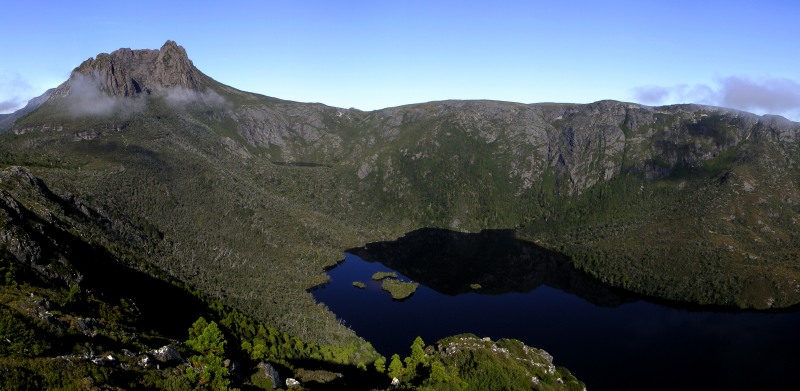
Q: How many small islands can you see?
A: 4